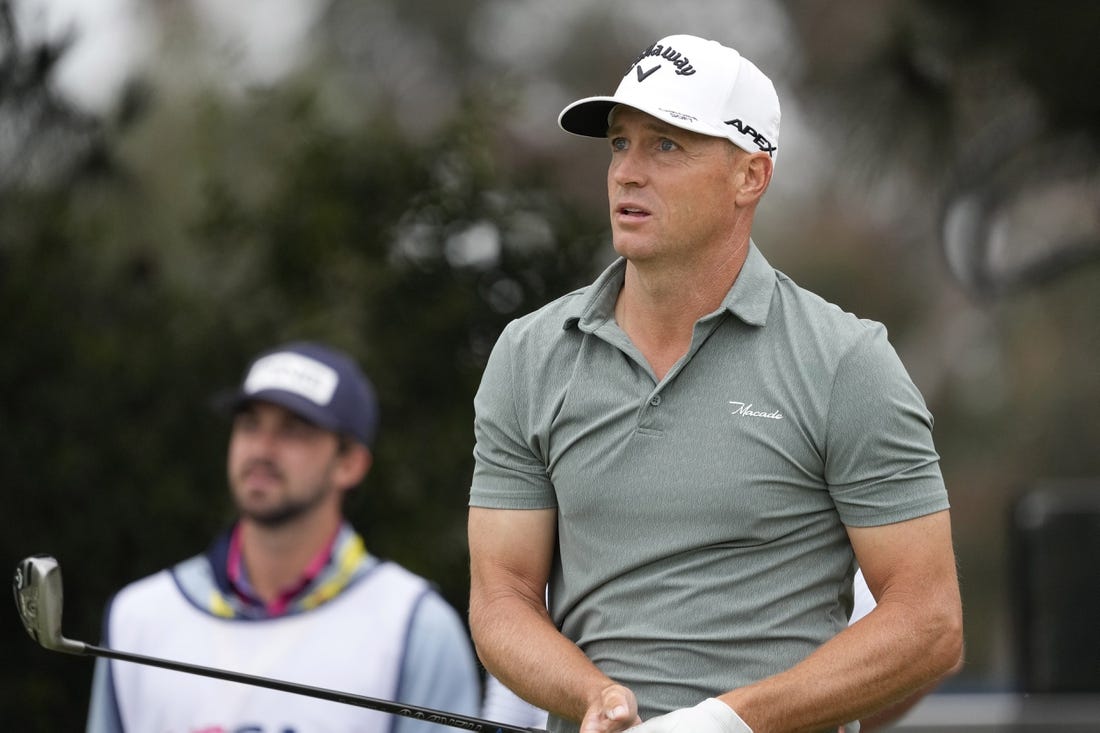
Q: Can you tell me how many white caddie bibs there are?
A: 1